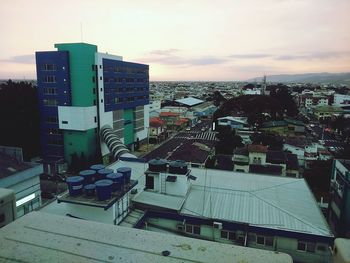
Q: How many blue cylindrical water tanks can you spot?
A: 8